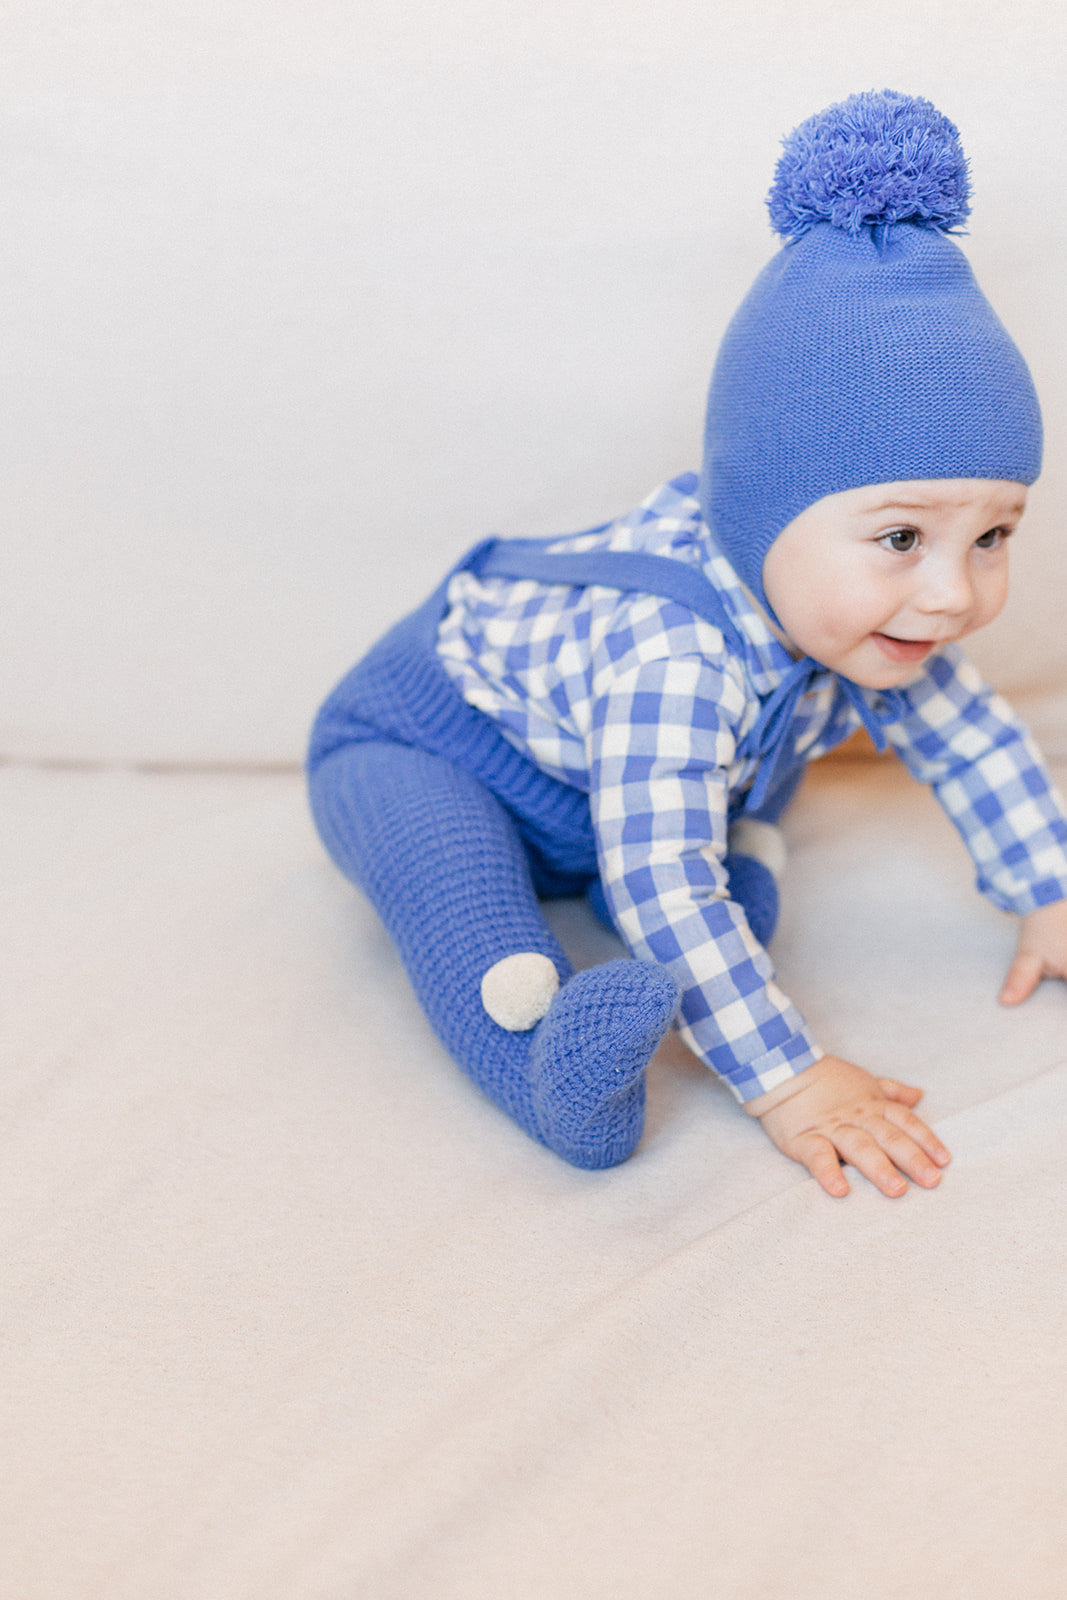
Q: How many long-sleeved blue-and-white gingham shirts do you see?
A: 1